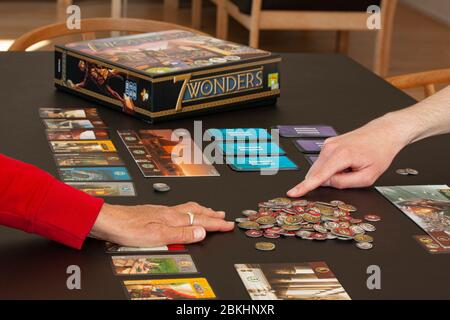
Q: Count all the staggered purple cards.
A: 3